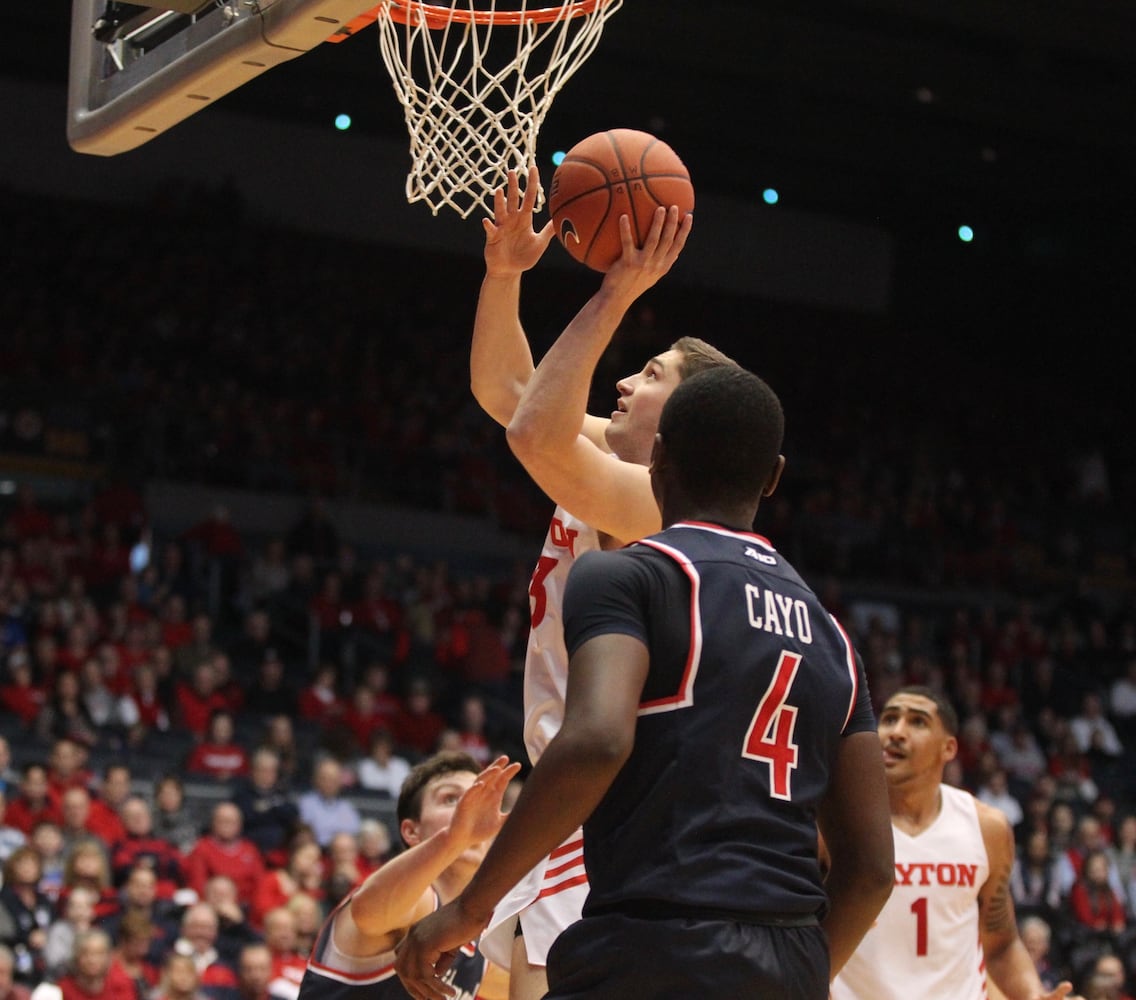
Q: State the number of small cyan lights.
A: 4